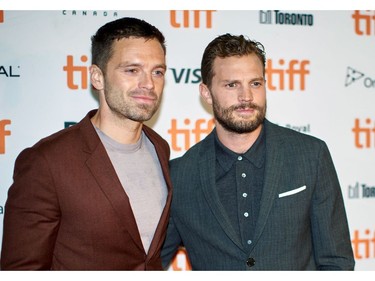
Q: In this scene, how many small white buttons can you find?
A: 5